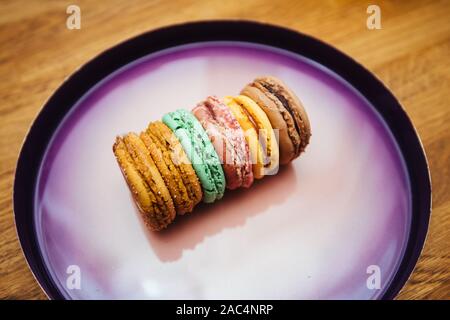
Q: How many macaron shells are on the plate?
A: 12